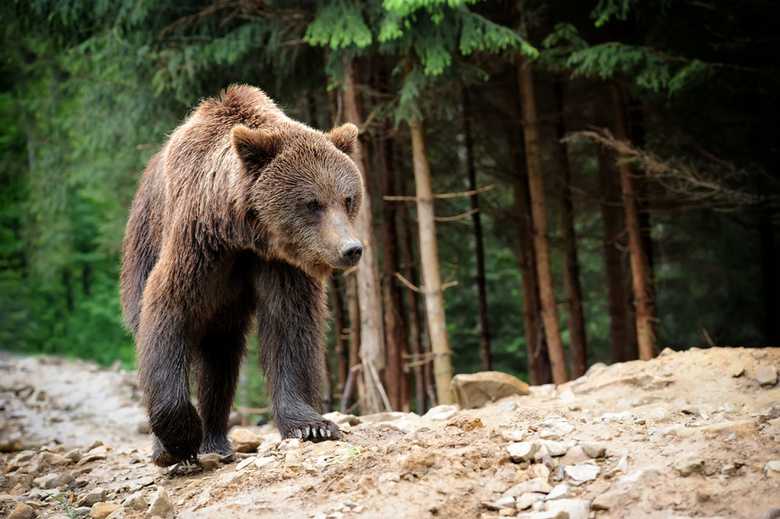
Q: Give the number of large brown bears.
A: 1